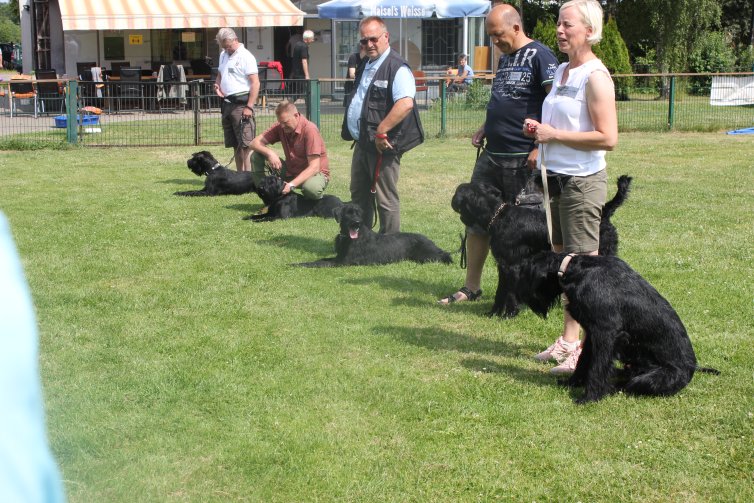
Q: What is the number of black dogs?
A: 5